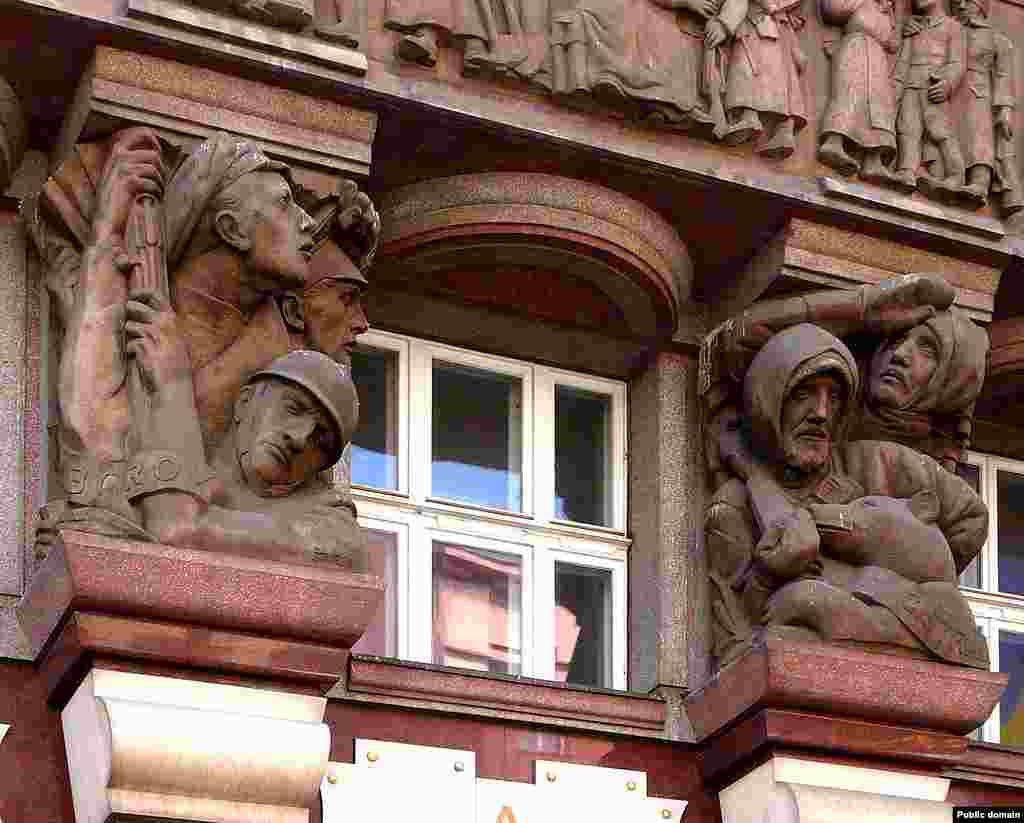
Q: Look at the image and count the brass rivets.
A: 6